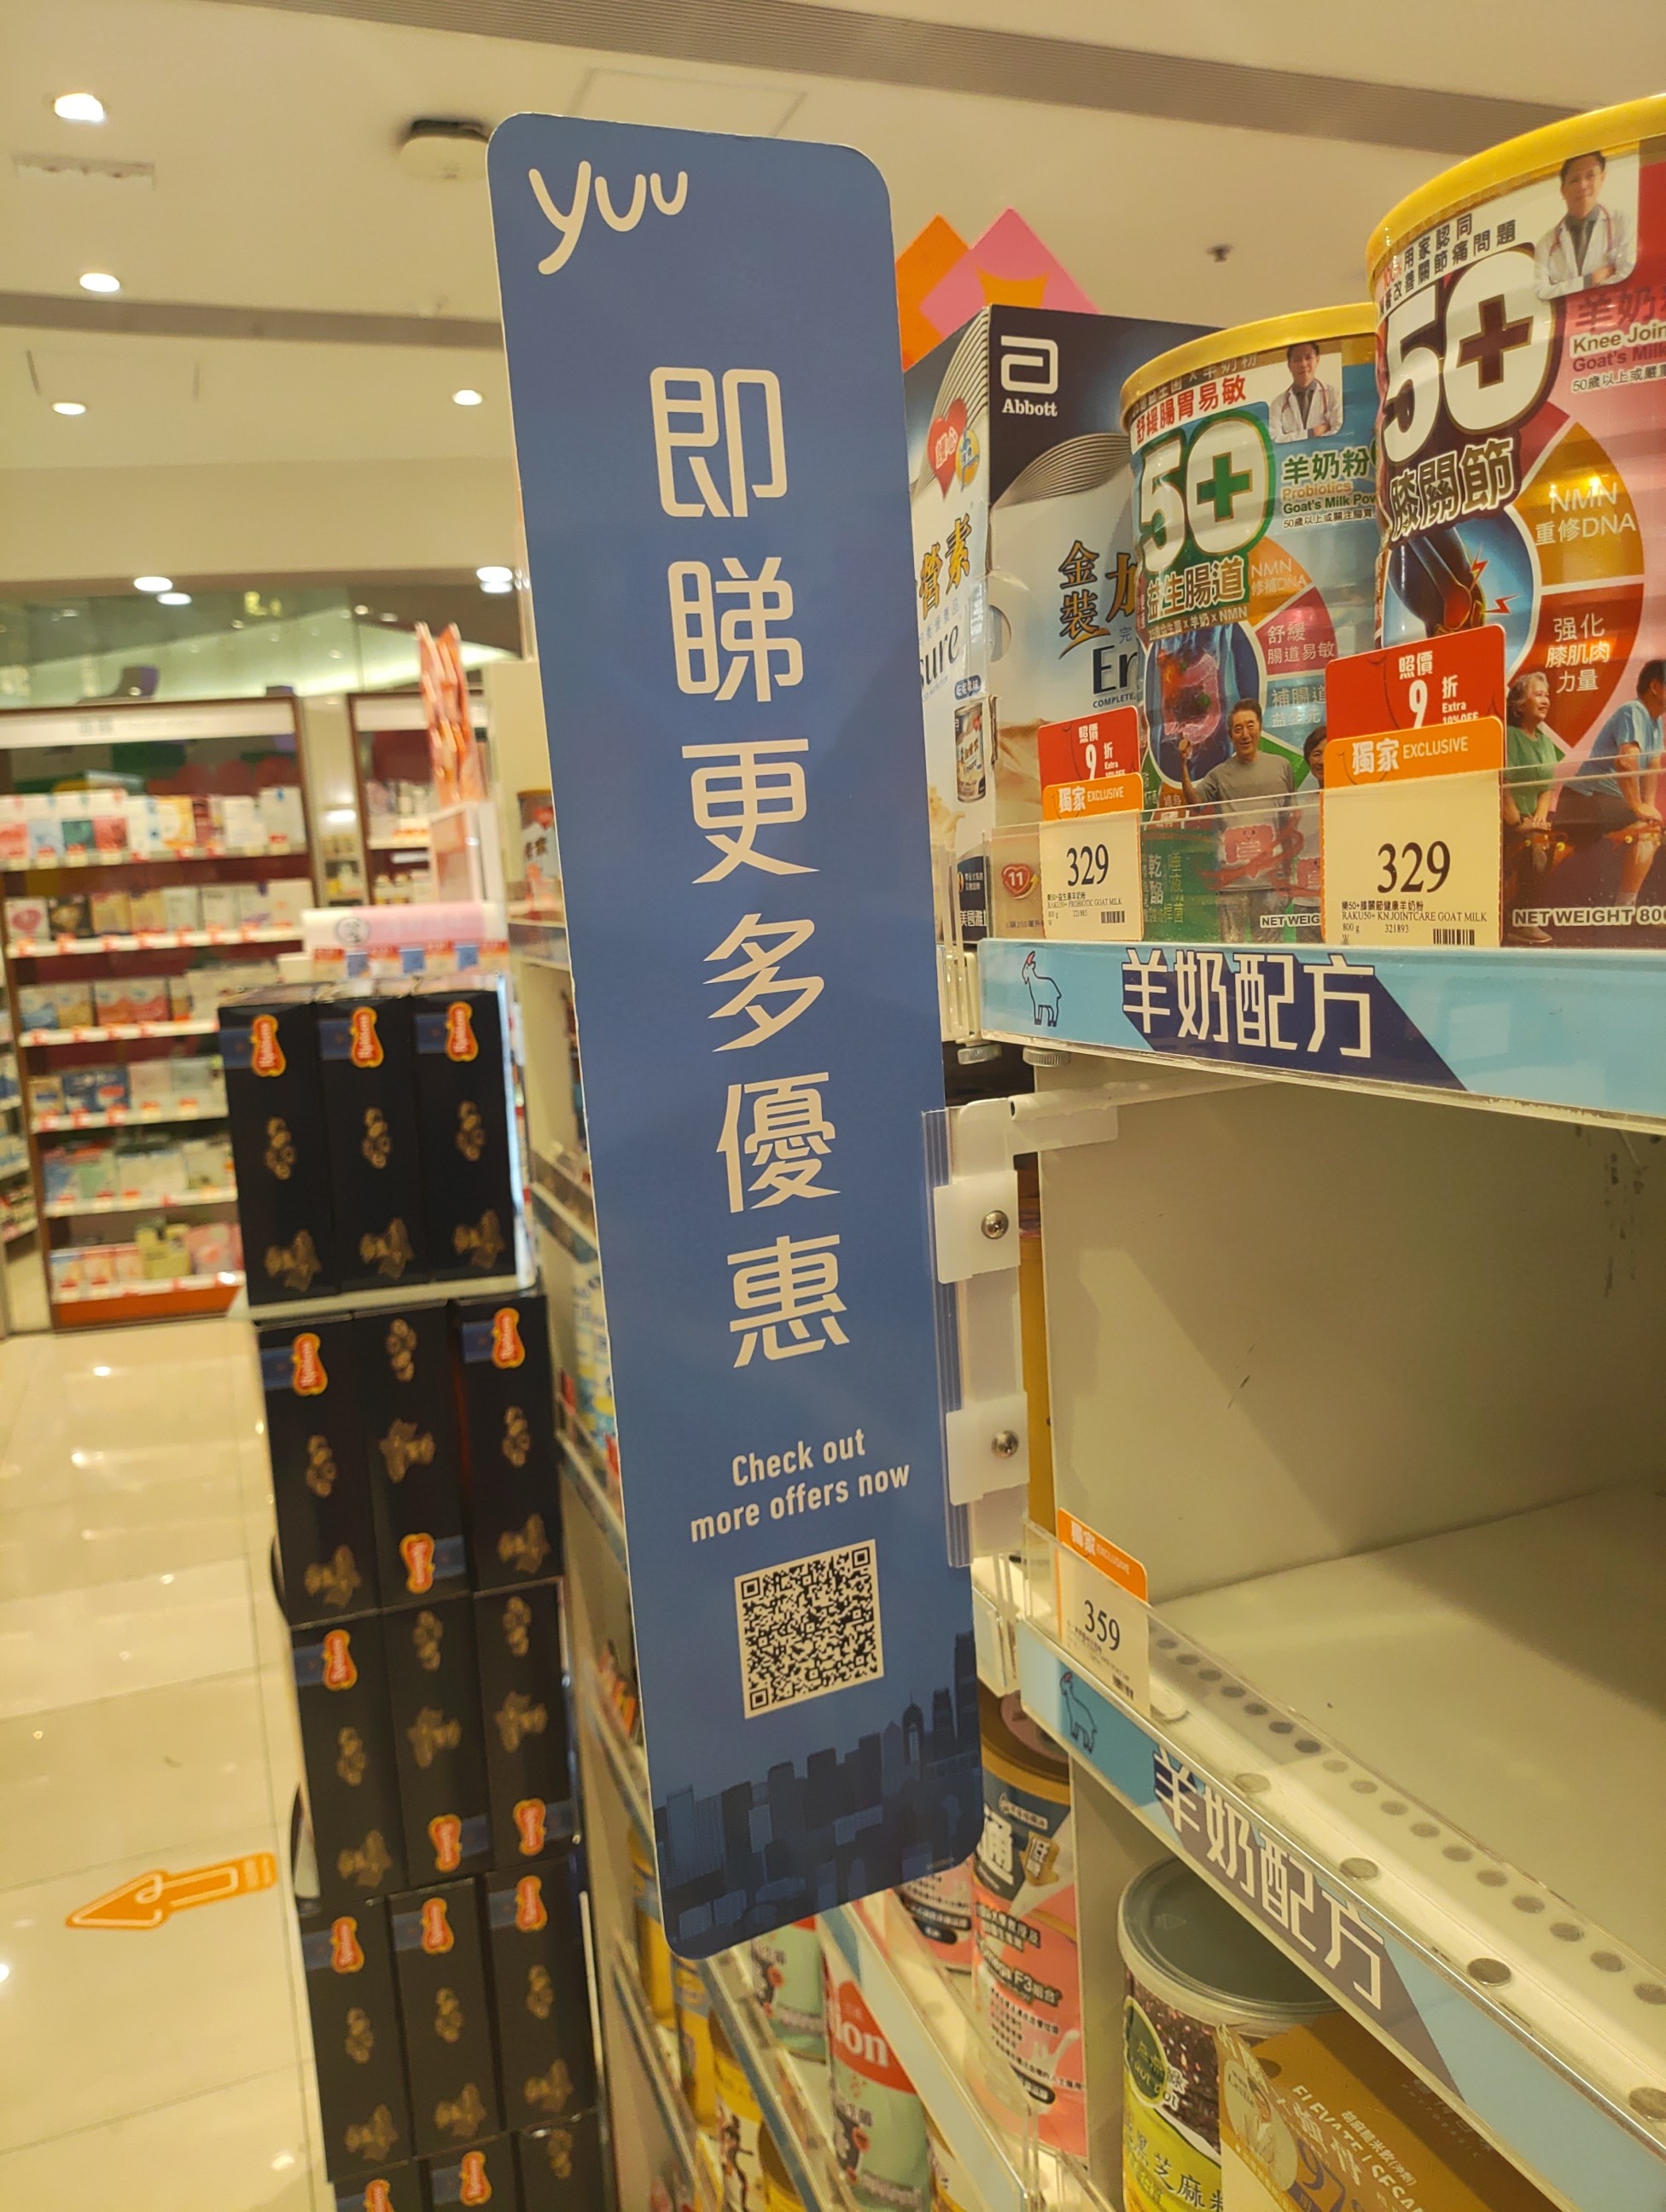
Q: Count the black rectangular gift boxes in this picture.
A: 15